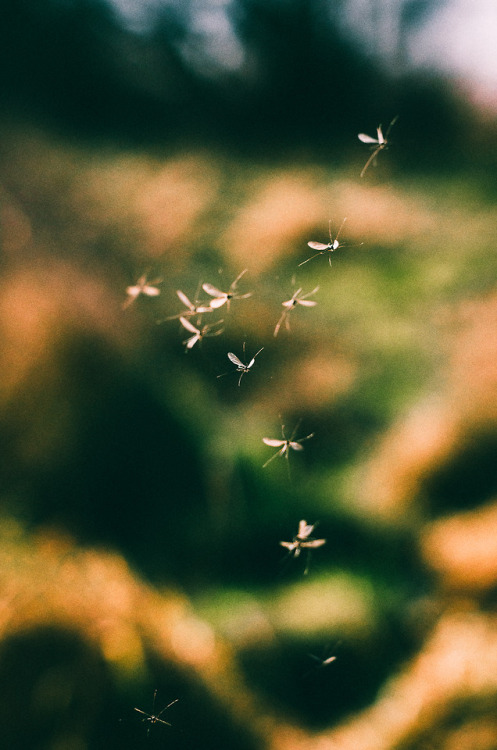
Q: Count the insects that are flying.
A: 12